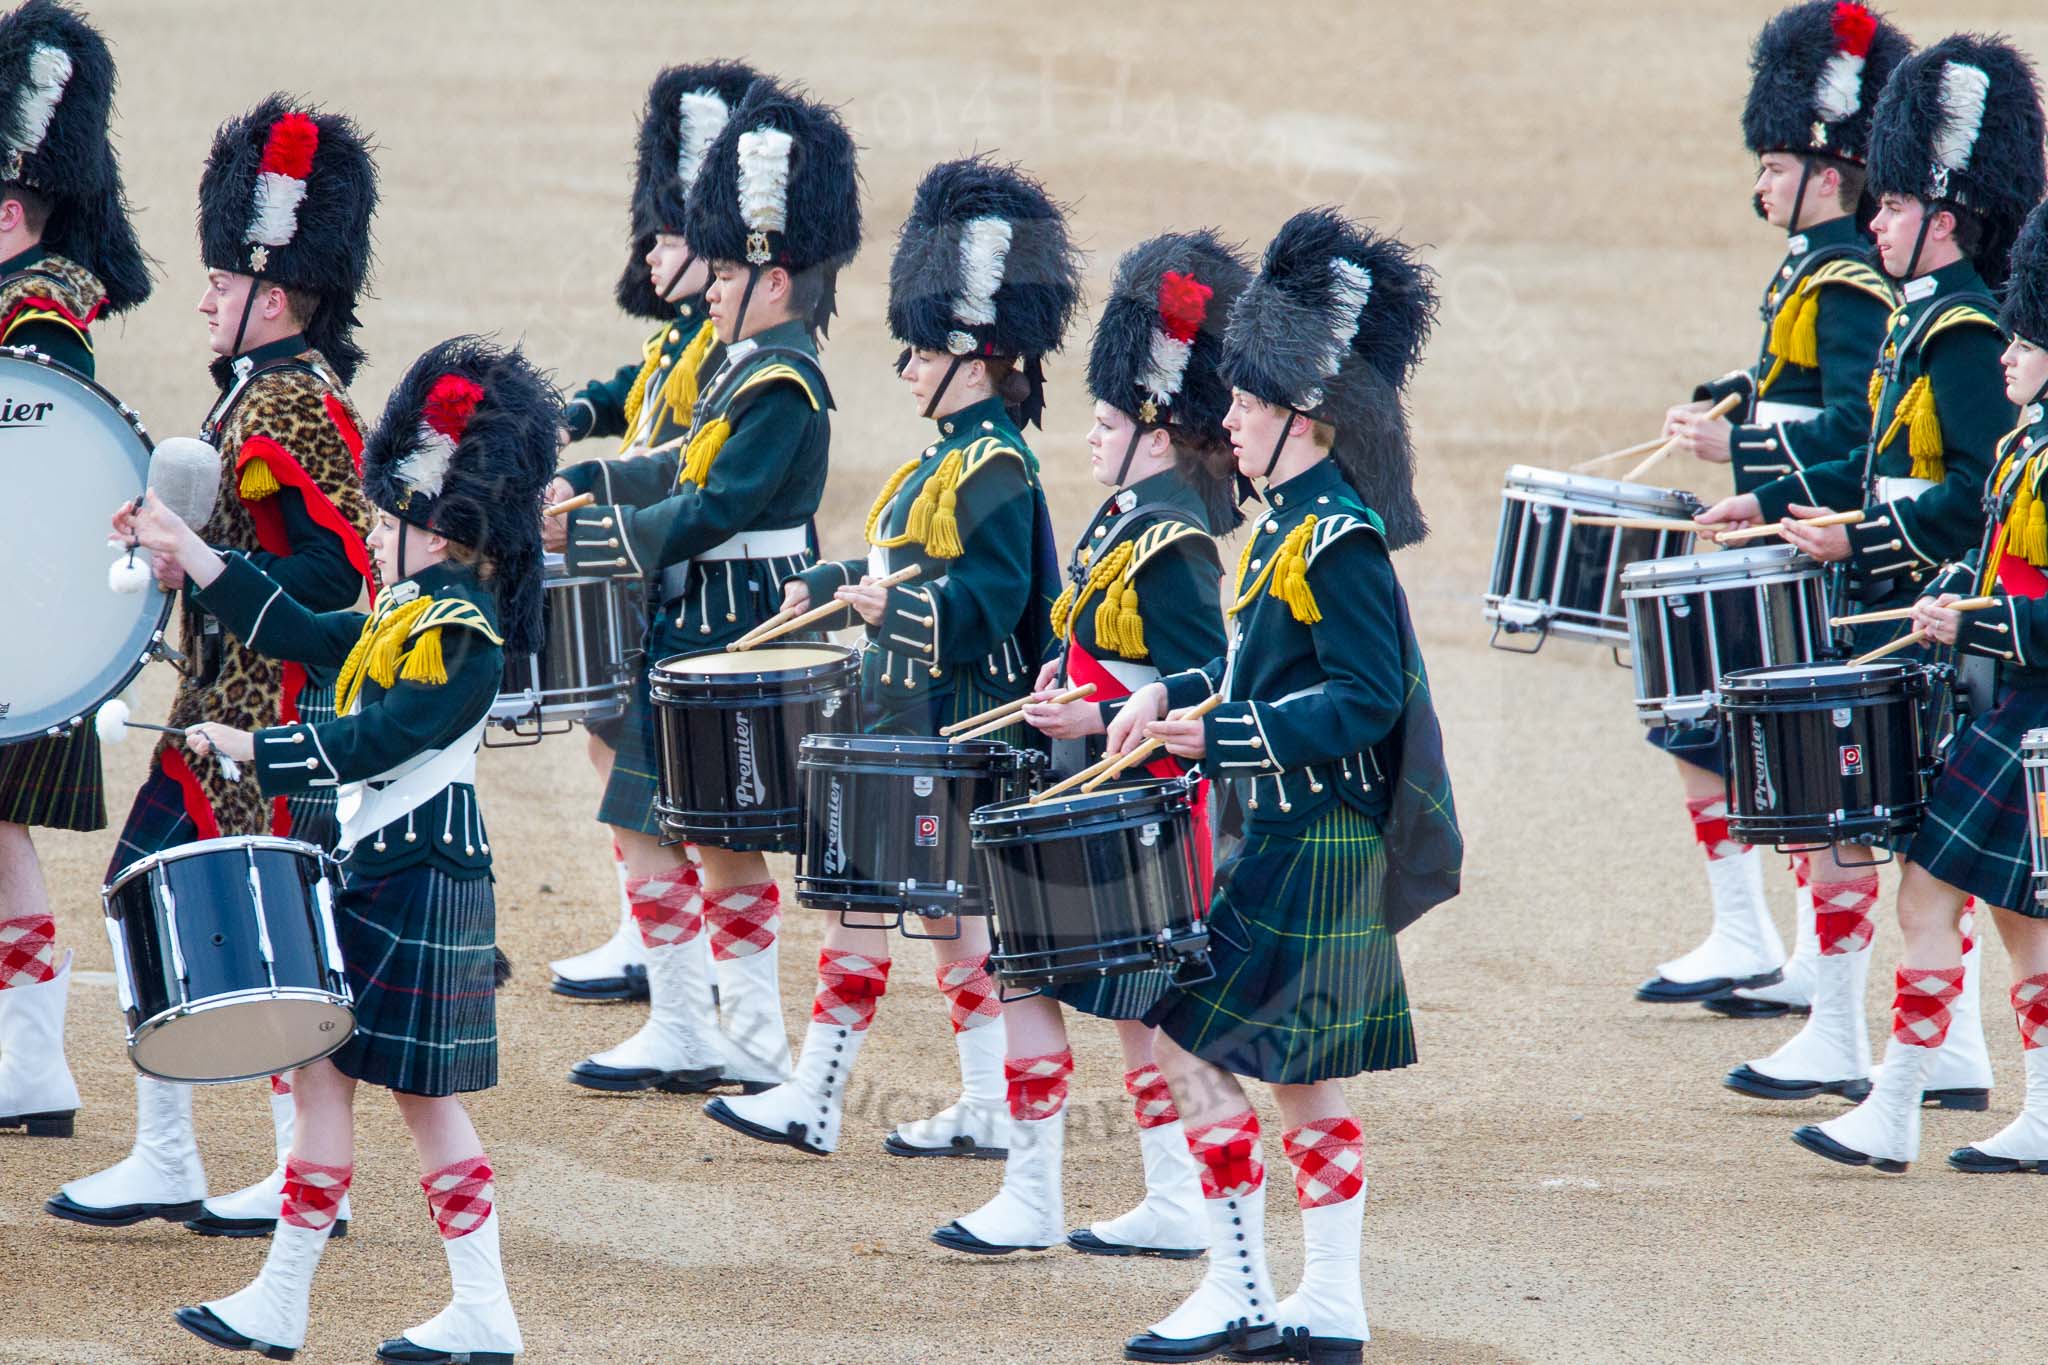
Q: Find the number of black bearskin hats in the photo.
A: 11